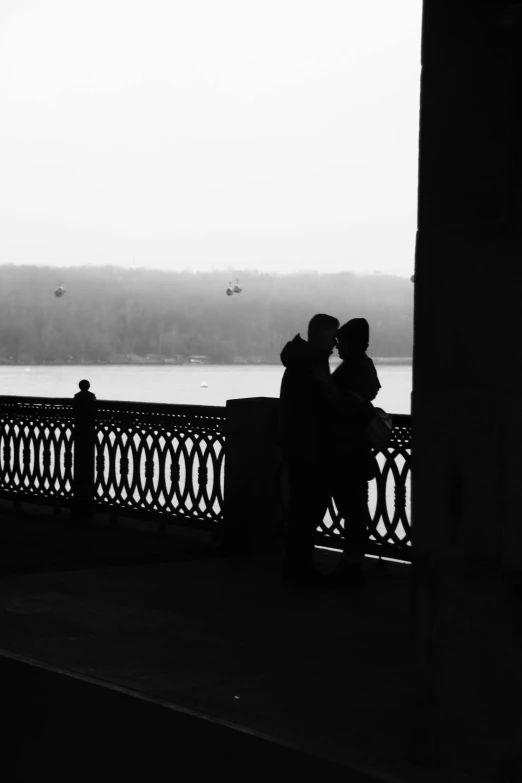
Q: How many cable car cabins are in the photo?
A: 3